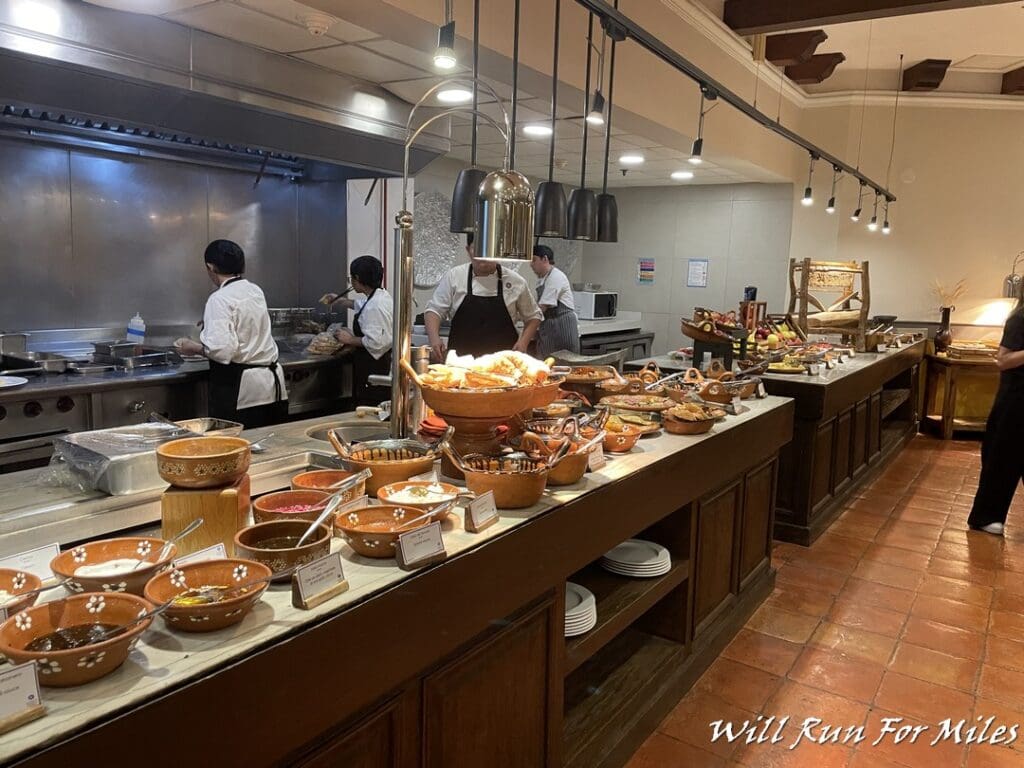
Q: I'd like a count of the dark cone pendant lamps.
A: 4